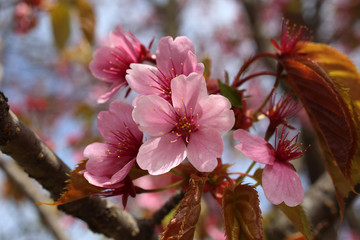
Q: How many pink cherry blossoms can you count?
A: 5